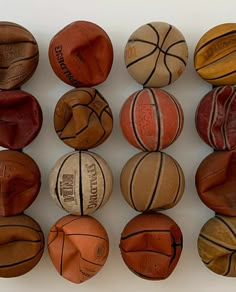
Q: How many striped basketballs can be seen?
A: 12